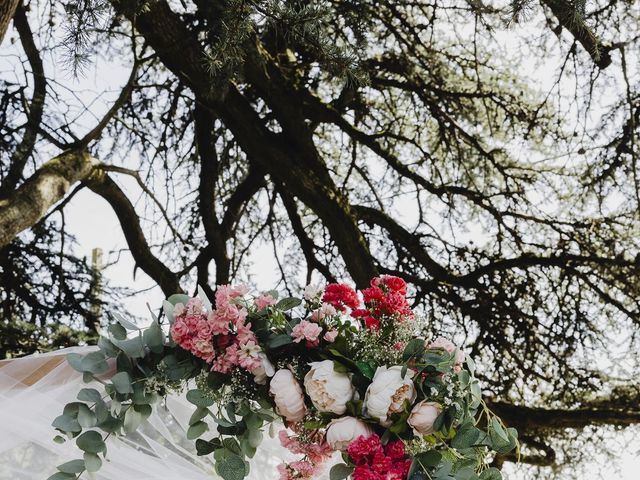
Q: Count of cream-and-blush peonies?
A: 5